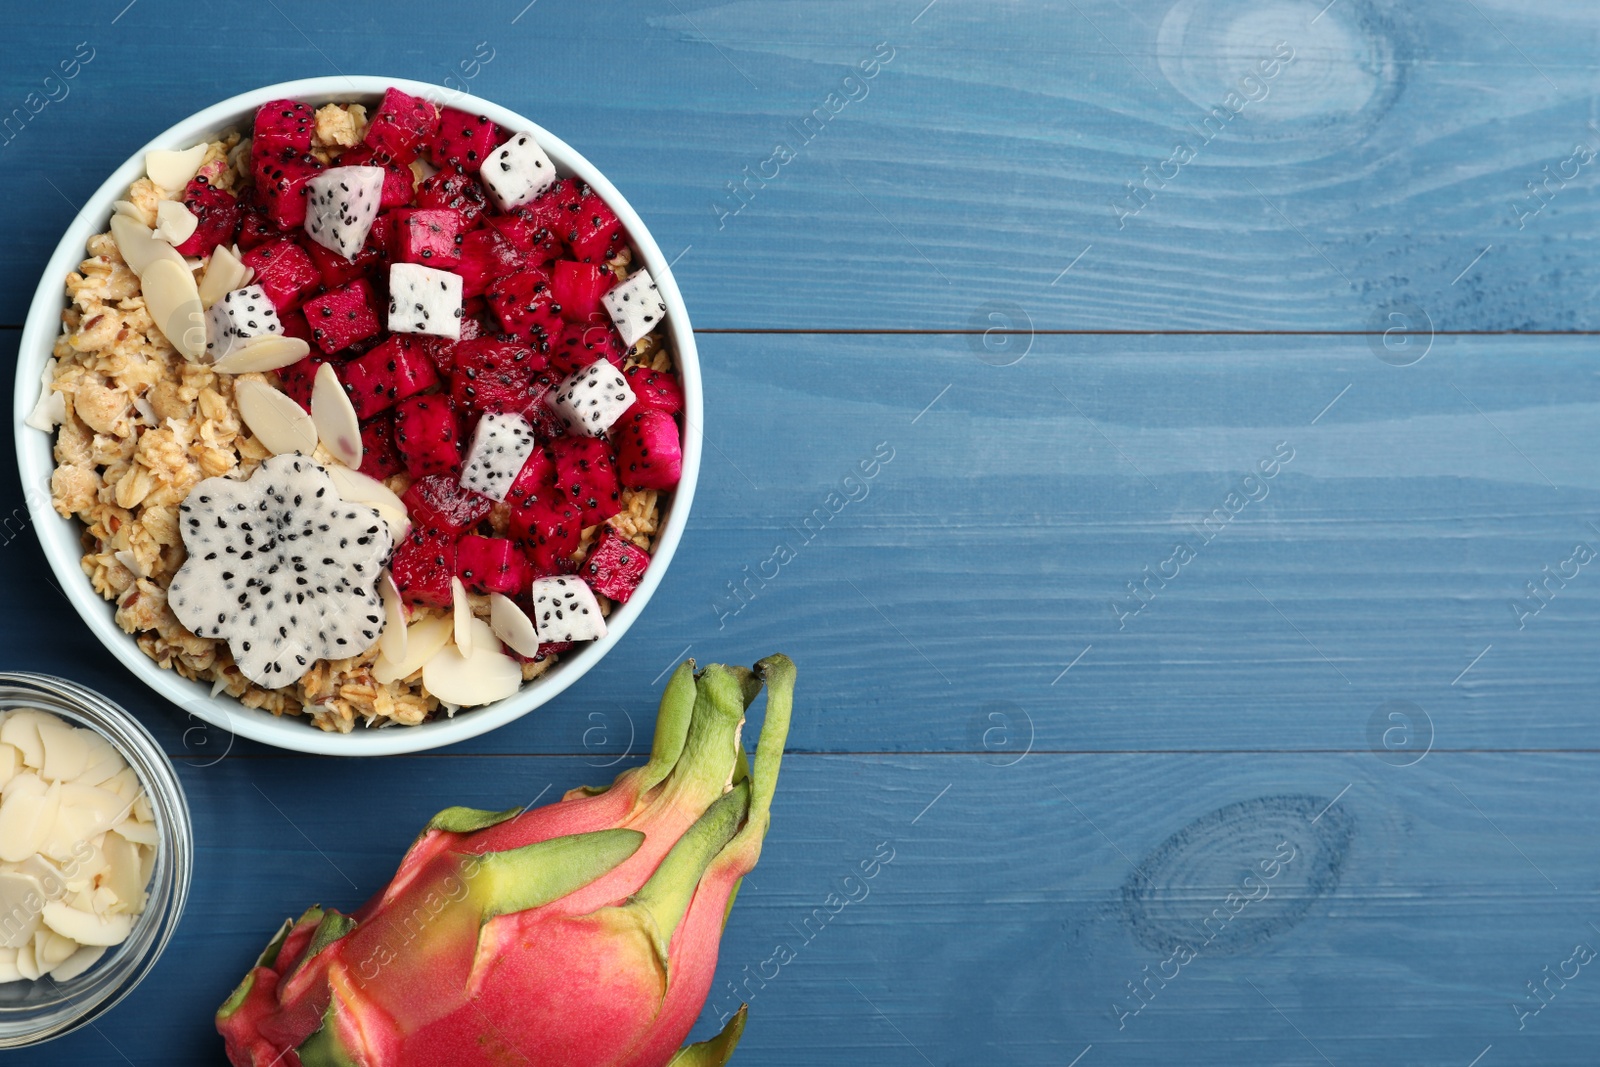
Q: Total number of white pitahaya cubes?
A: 8